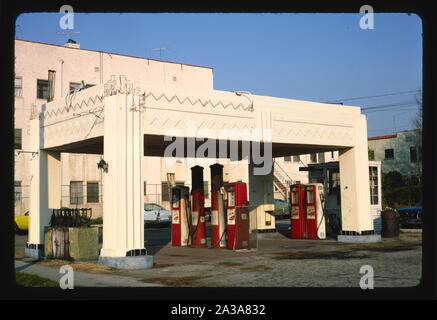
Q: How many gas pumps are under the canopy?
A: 6